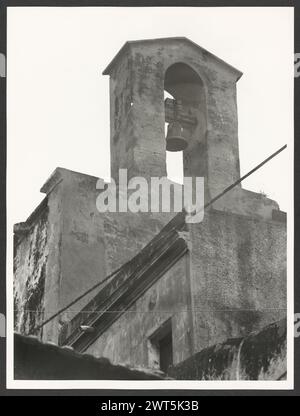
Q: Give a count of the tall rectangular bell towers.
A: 1